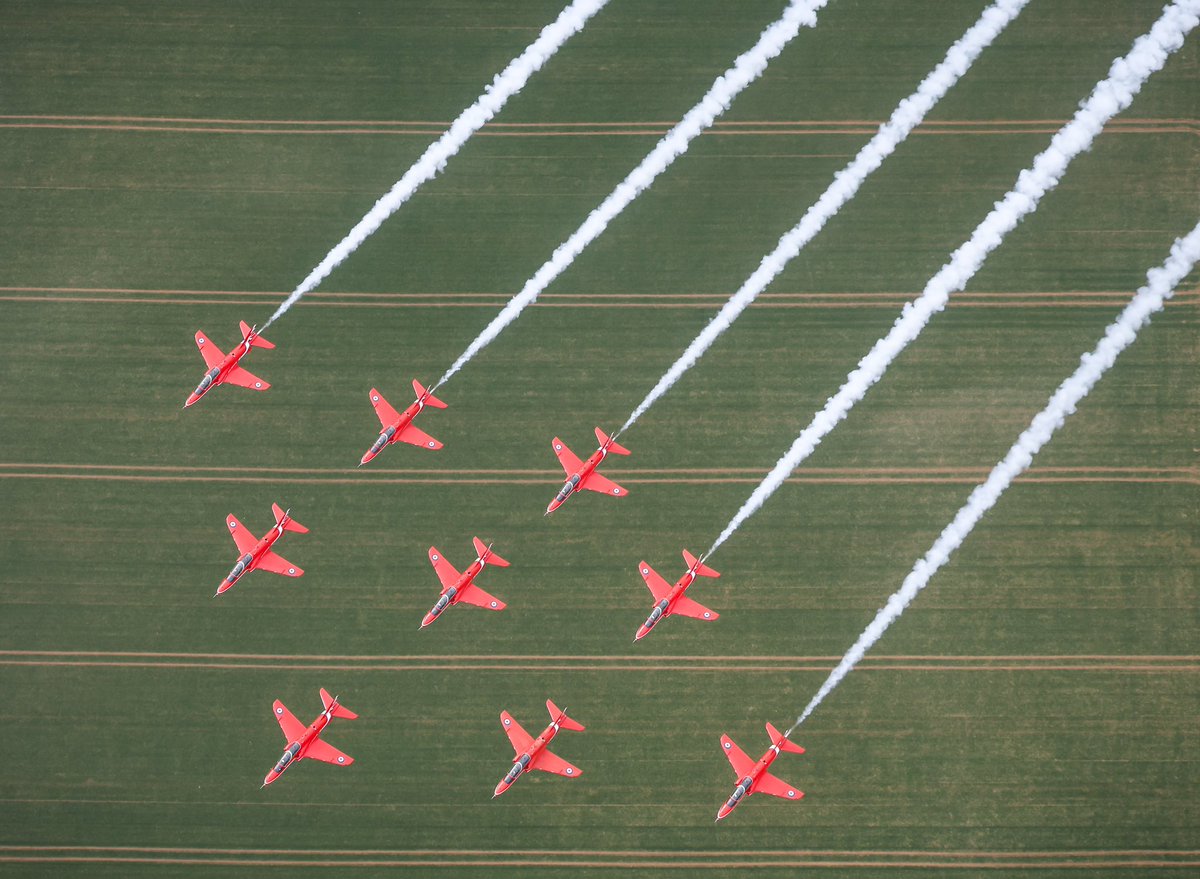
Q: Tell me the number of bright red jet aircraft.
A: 9